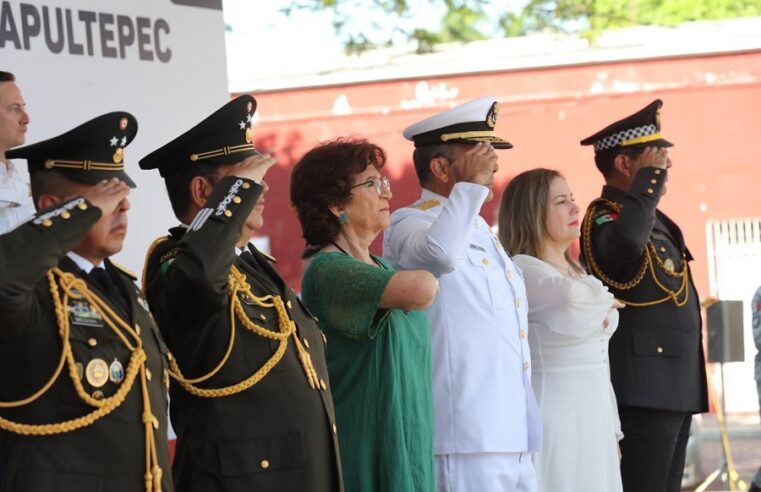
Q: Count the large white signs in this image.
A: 1